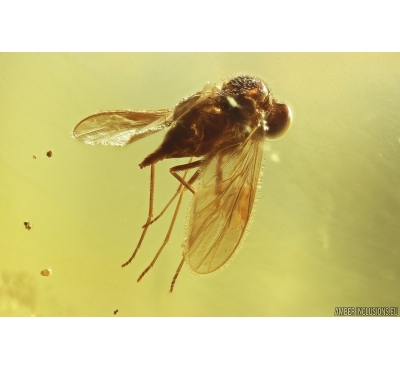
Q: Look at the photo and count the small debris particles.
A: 5